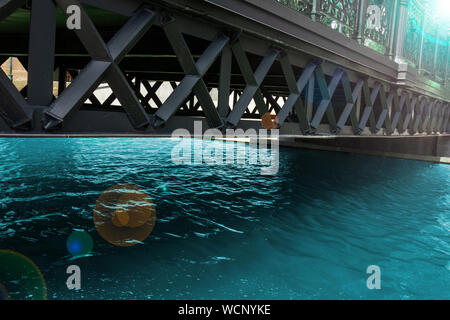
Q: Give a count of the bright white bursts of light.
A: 1